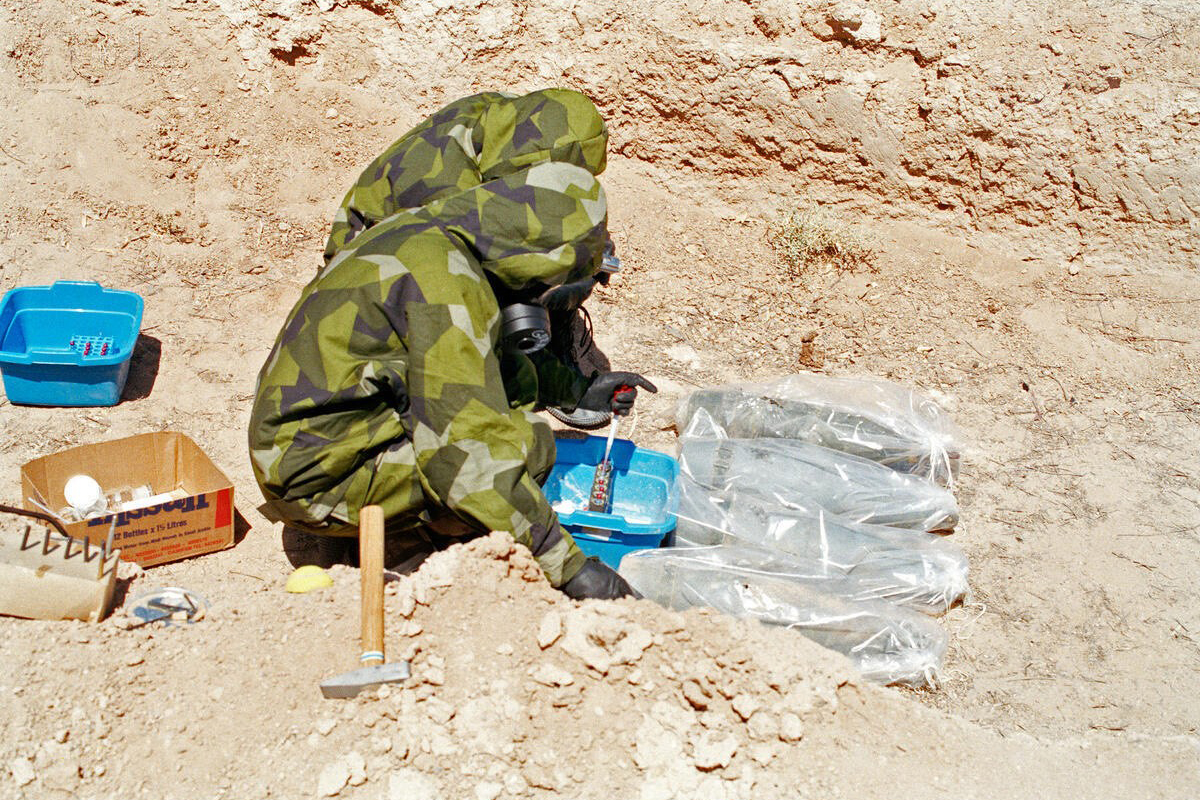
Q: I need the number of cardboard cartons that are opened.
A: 1